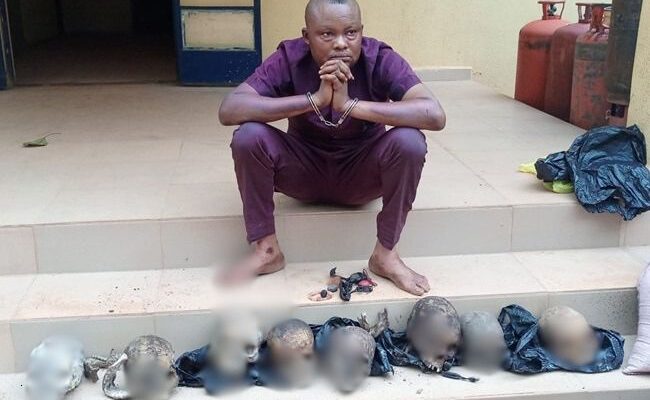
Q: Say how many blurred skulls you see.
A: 8